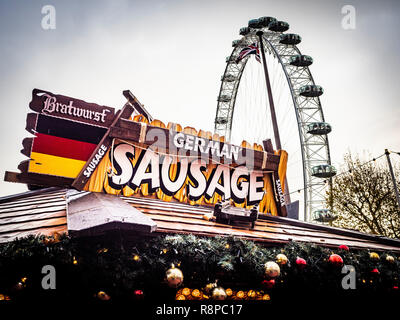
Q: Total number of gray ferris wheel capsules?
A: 15